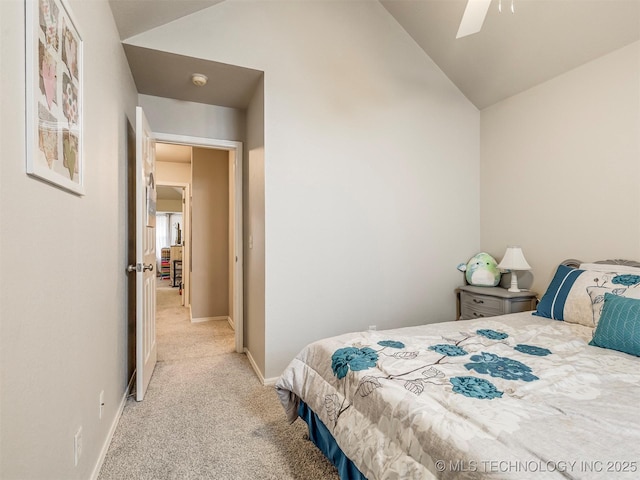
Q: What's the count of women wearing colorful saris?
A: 0